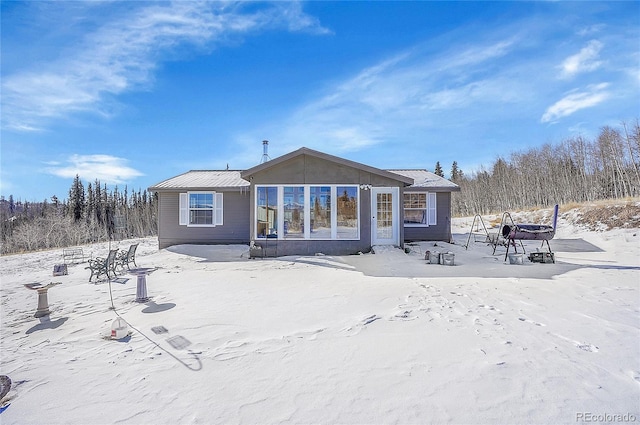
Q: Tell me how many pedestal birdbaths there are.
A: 2